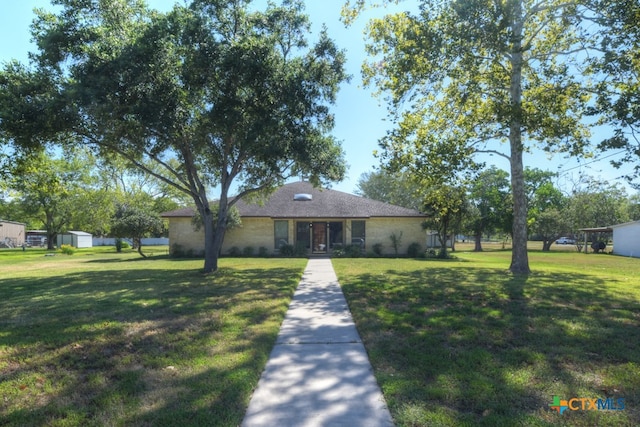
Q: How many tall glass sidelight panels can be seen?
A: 2